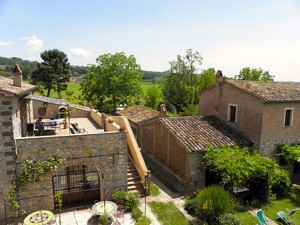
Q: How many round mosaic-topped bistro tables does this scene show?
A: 2